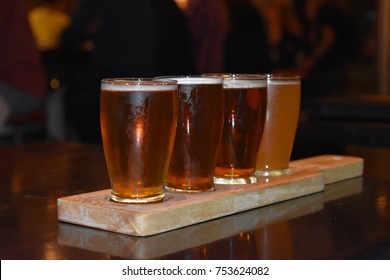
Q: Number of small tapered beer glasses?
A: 4